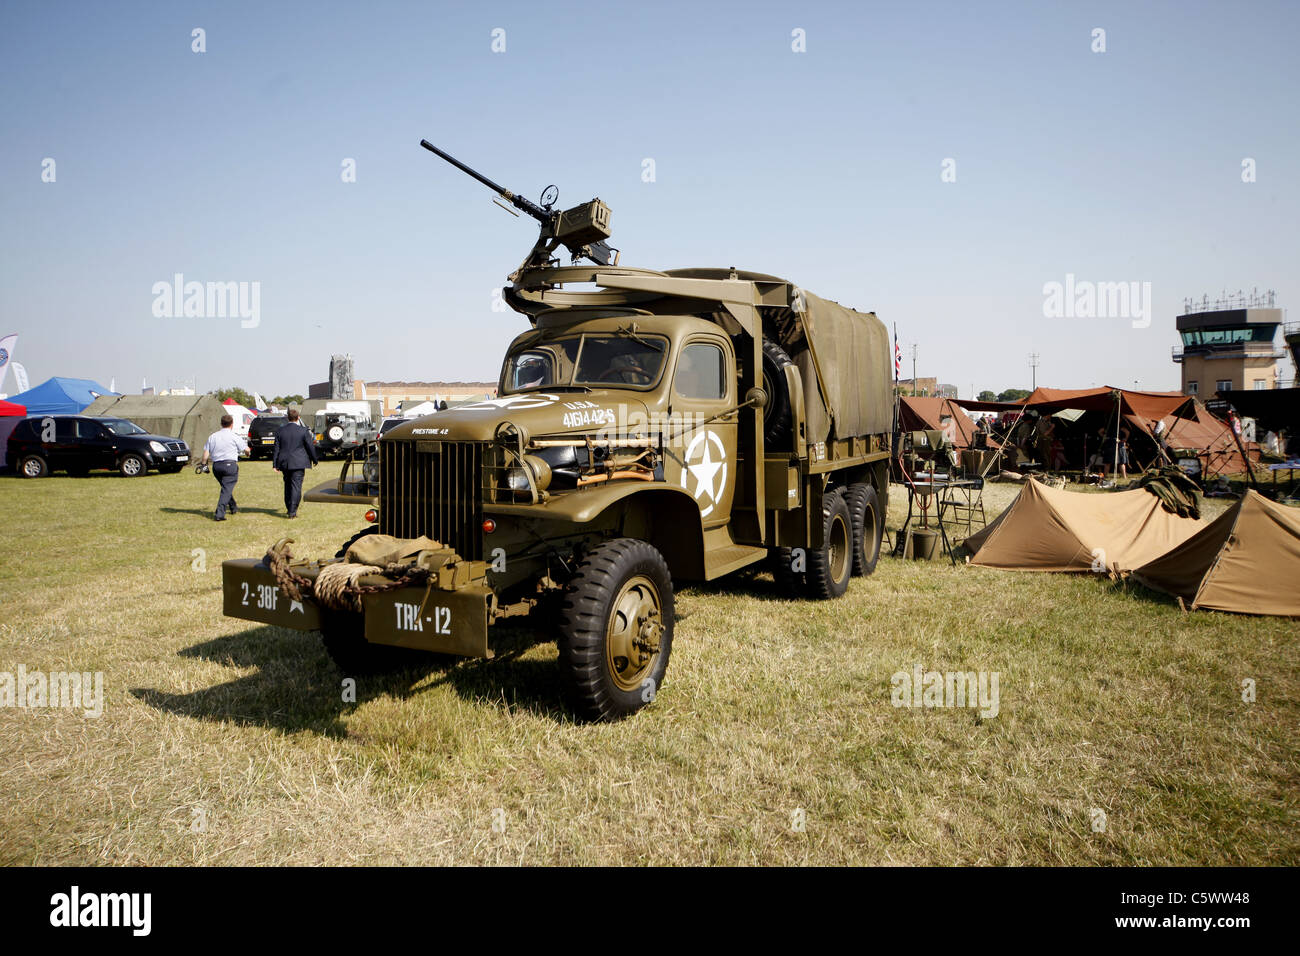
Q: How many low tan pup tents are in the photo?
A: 2